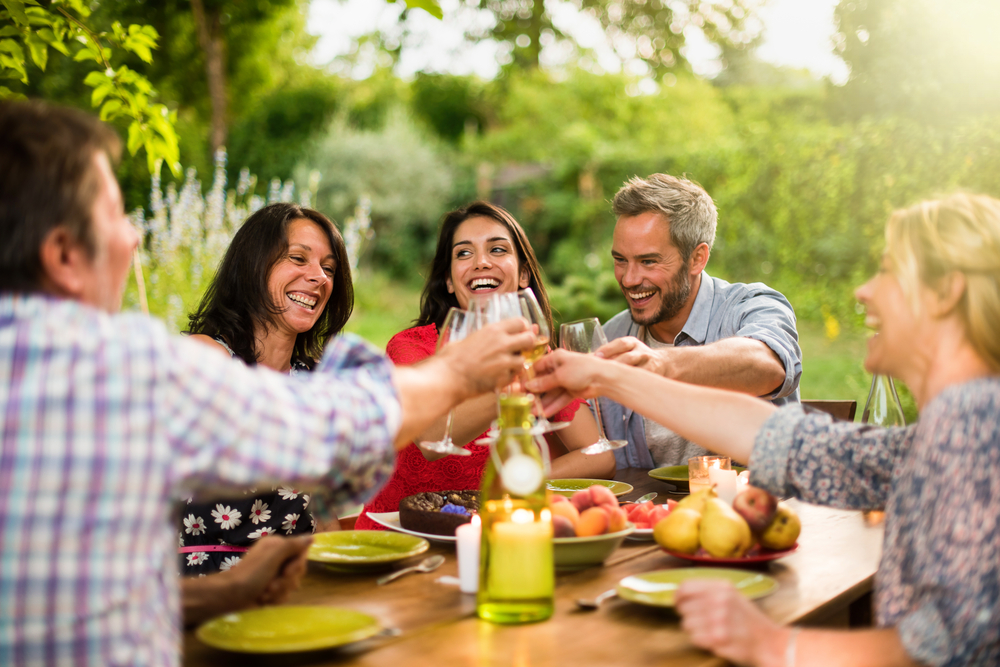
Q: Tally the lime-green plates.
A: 5